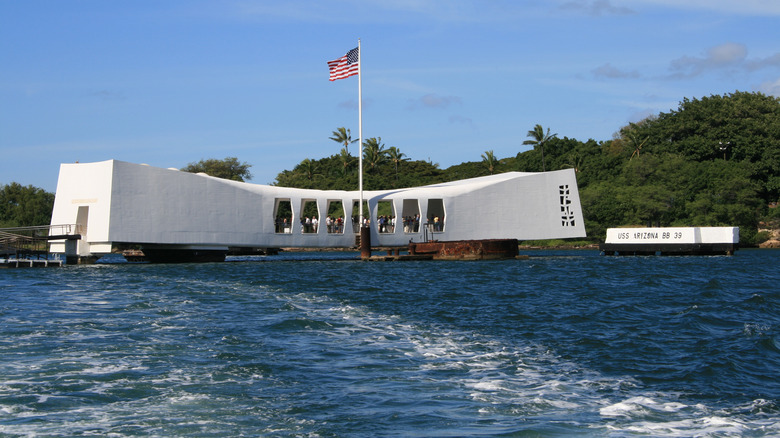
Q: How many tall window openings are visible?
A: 7